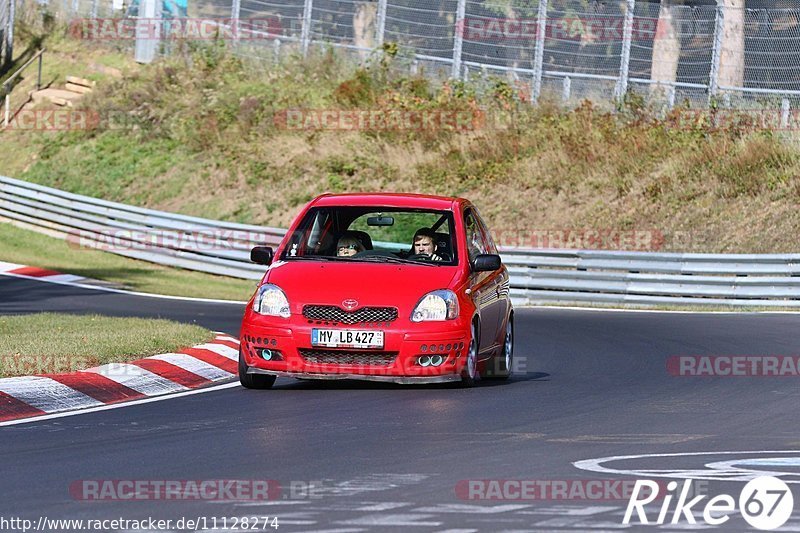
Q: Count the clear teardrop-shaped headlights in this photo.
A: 2